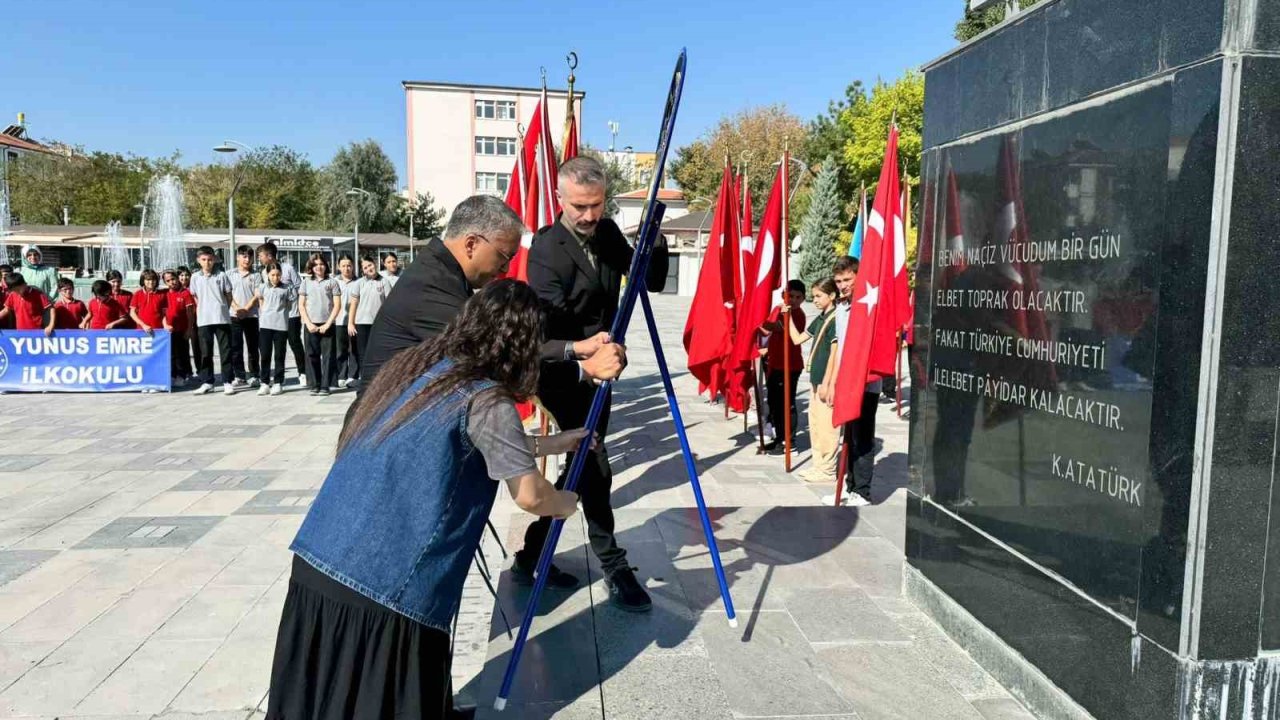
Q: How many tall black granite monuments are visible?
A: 1